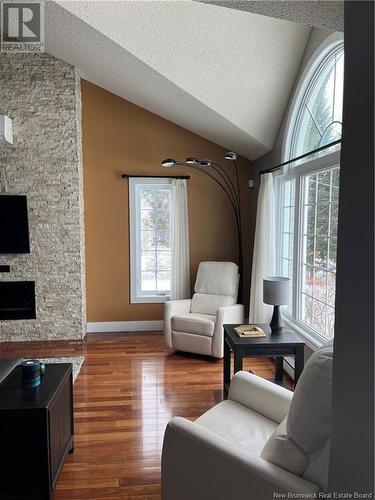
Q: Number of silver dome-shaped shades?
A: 4